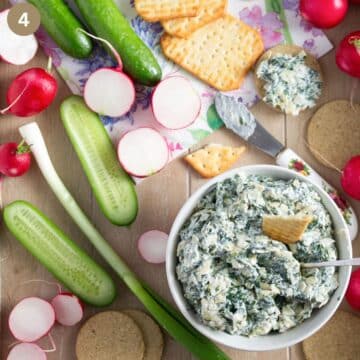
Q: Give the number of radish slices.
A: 8